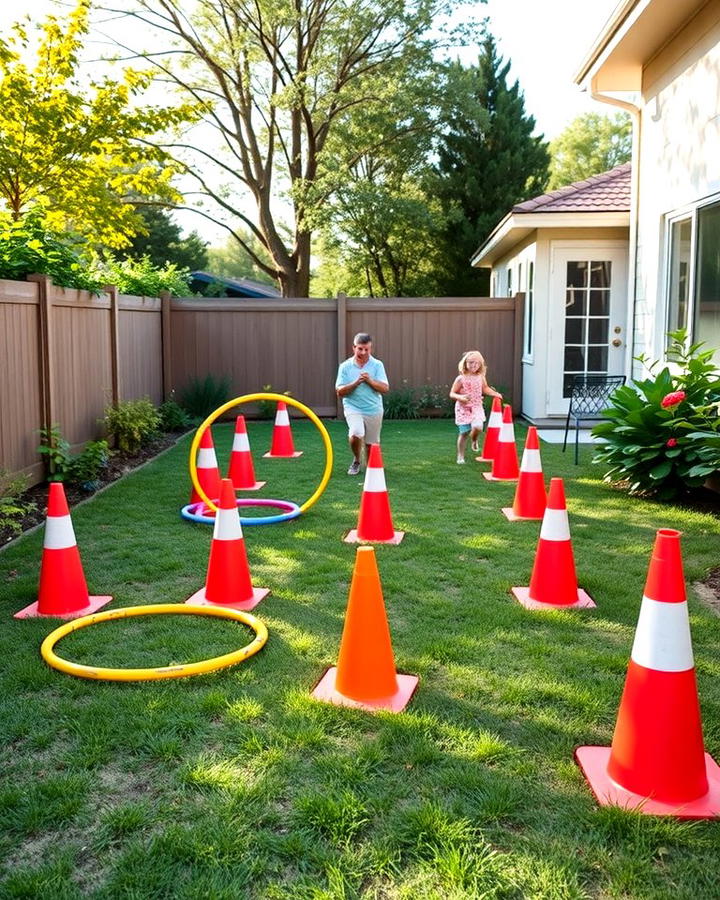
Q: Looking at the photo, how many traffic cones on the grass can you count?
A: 12